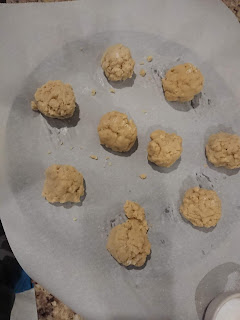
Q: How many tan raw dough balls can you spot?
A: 9